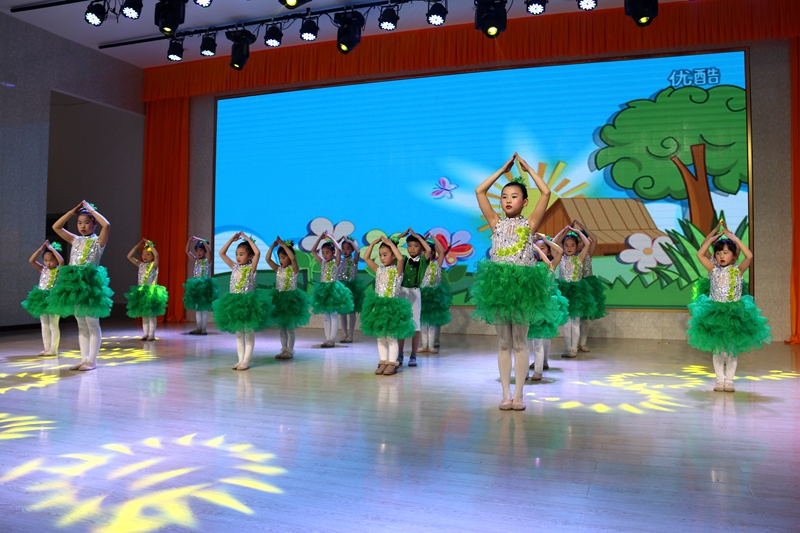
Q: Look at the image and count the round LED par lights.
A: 11